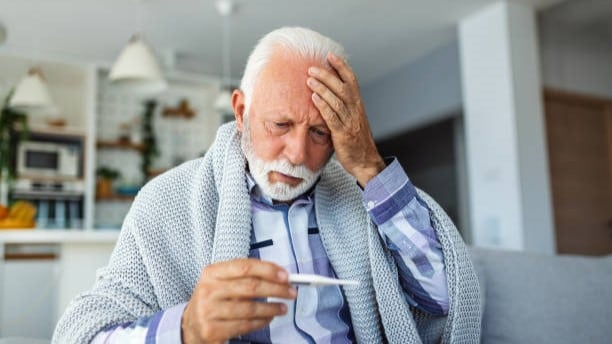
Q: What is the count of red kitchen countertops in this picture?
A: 0